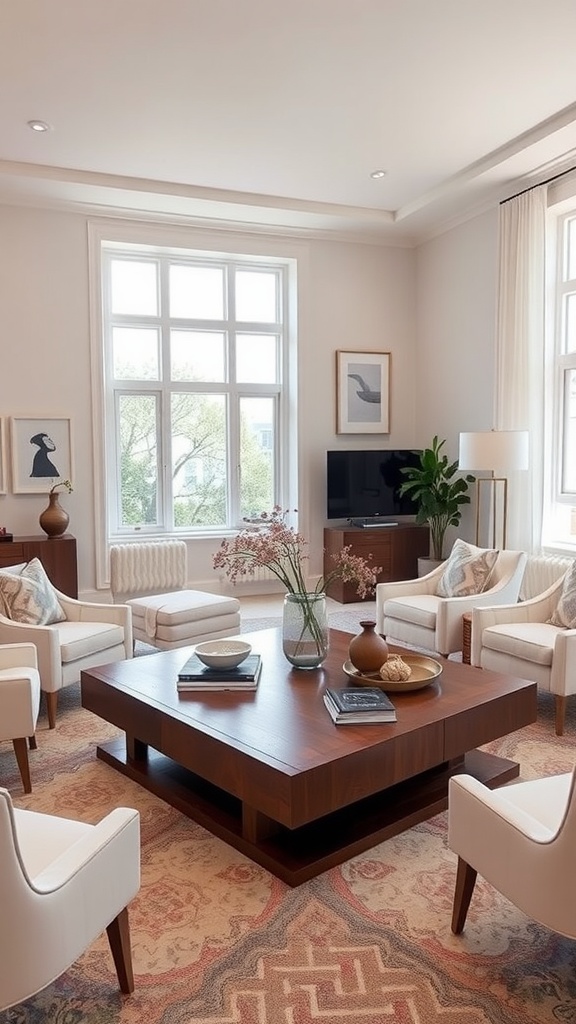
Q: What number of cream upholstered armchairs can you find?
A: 6